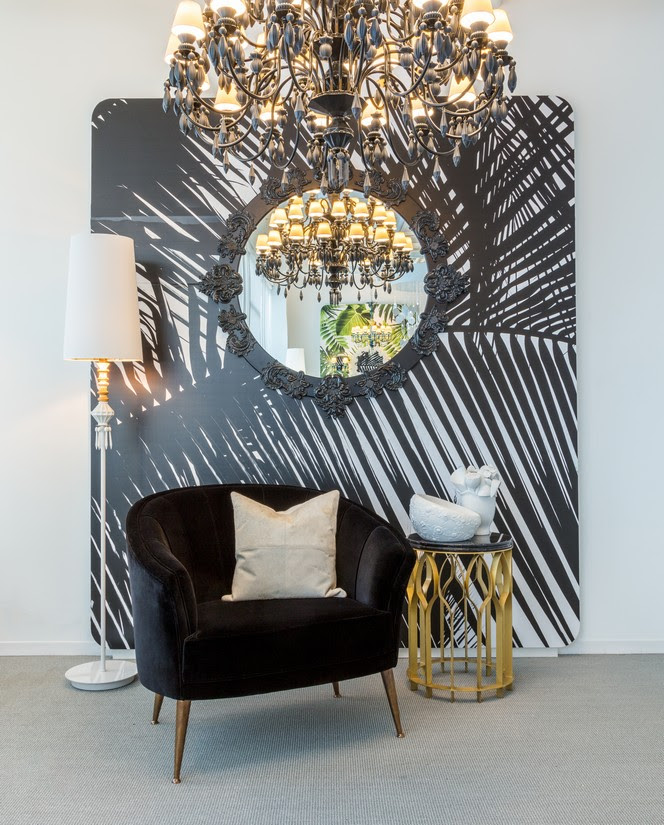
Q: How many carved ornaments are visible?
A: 12